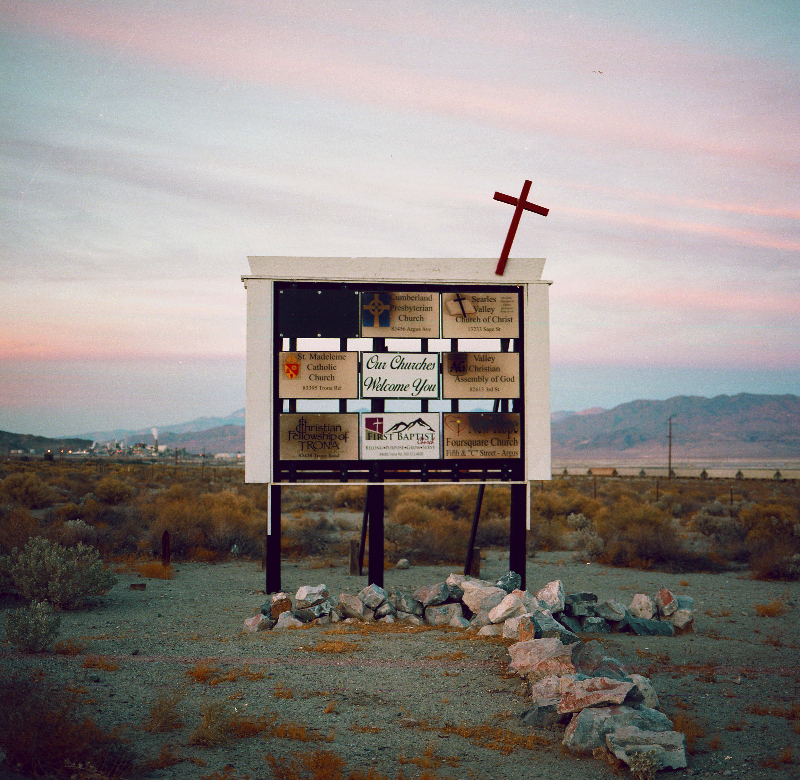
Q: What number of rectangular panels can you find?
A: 9